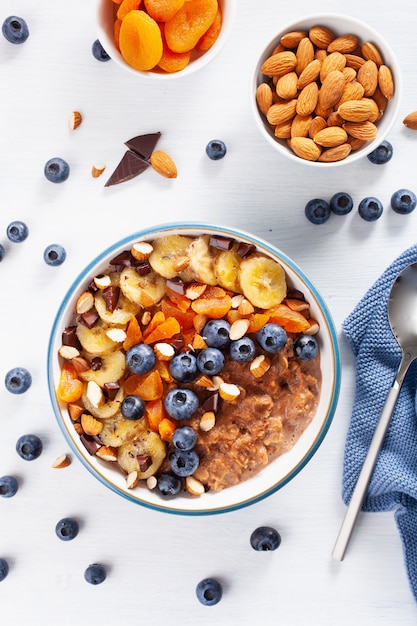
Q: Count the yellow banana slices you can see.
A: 11